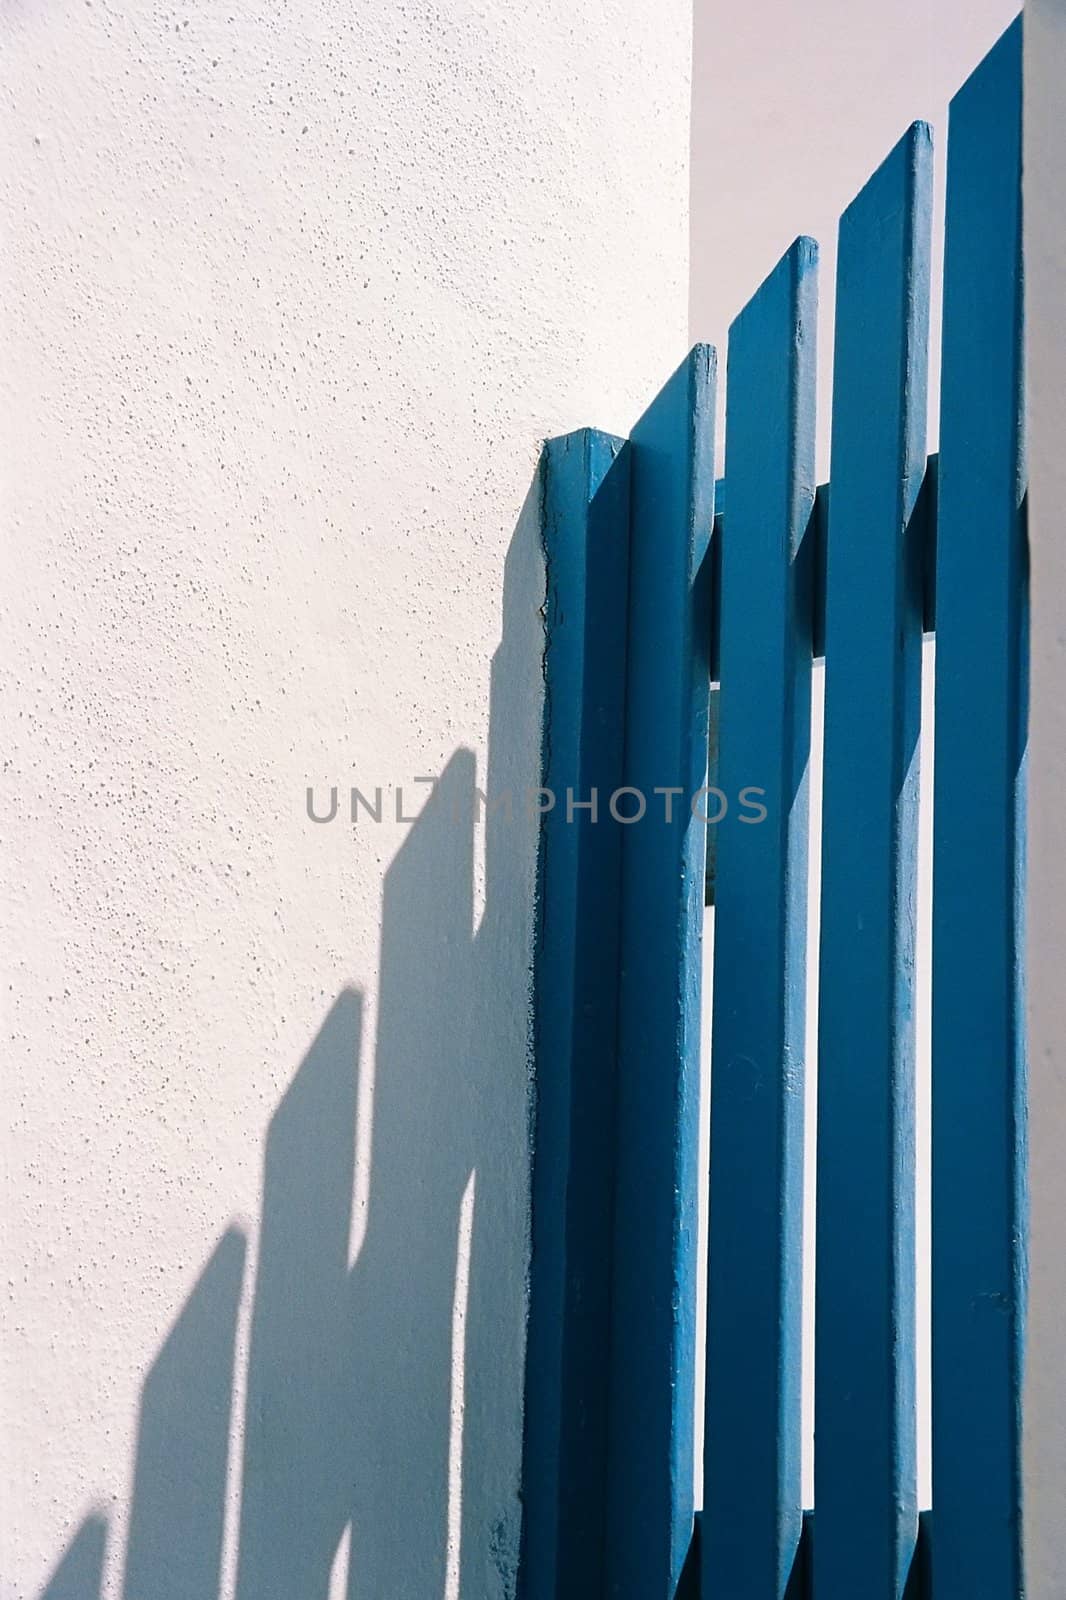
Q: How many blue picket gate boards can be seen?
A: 4